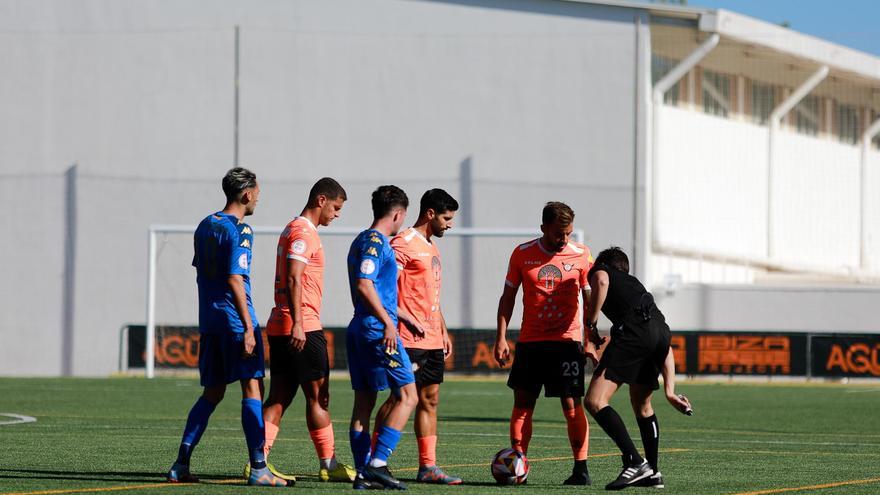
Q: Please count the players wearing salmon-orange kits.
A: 3